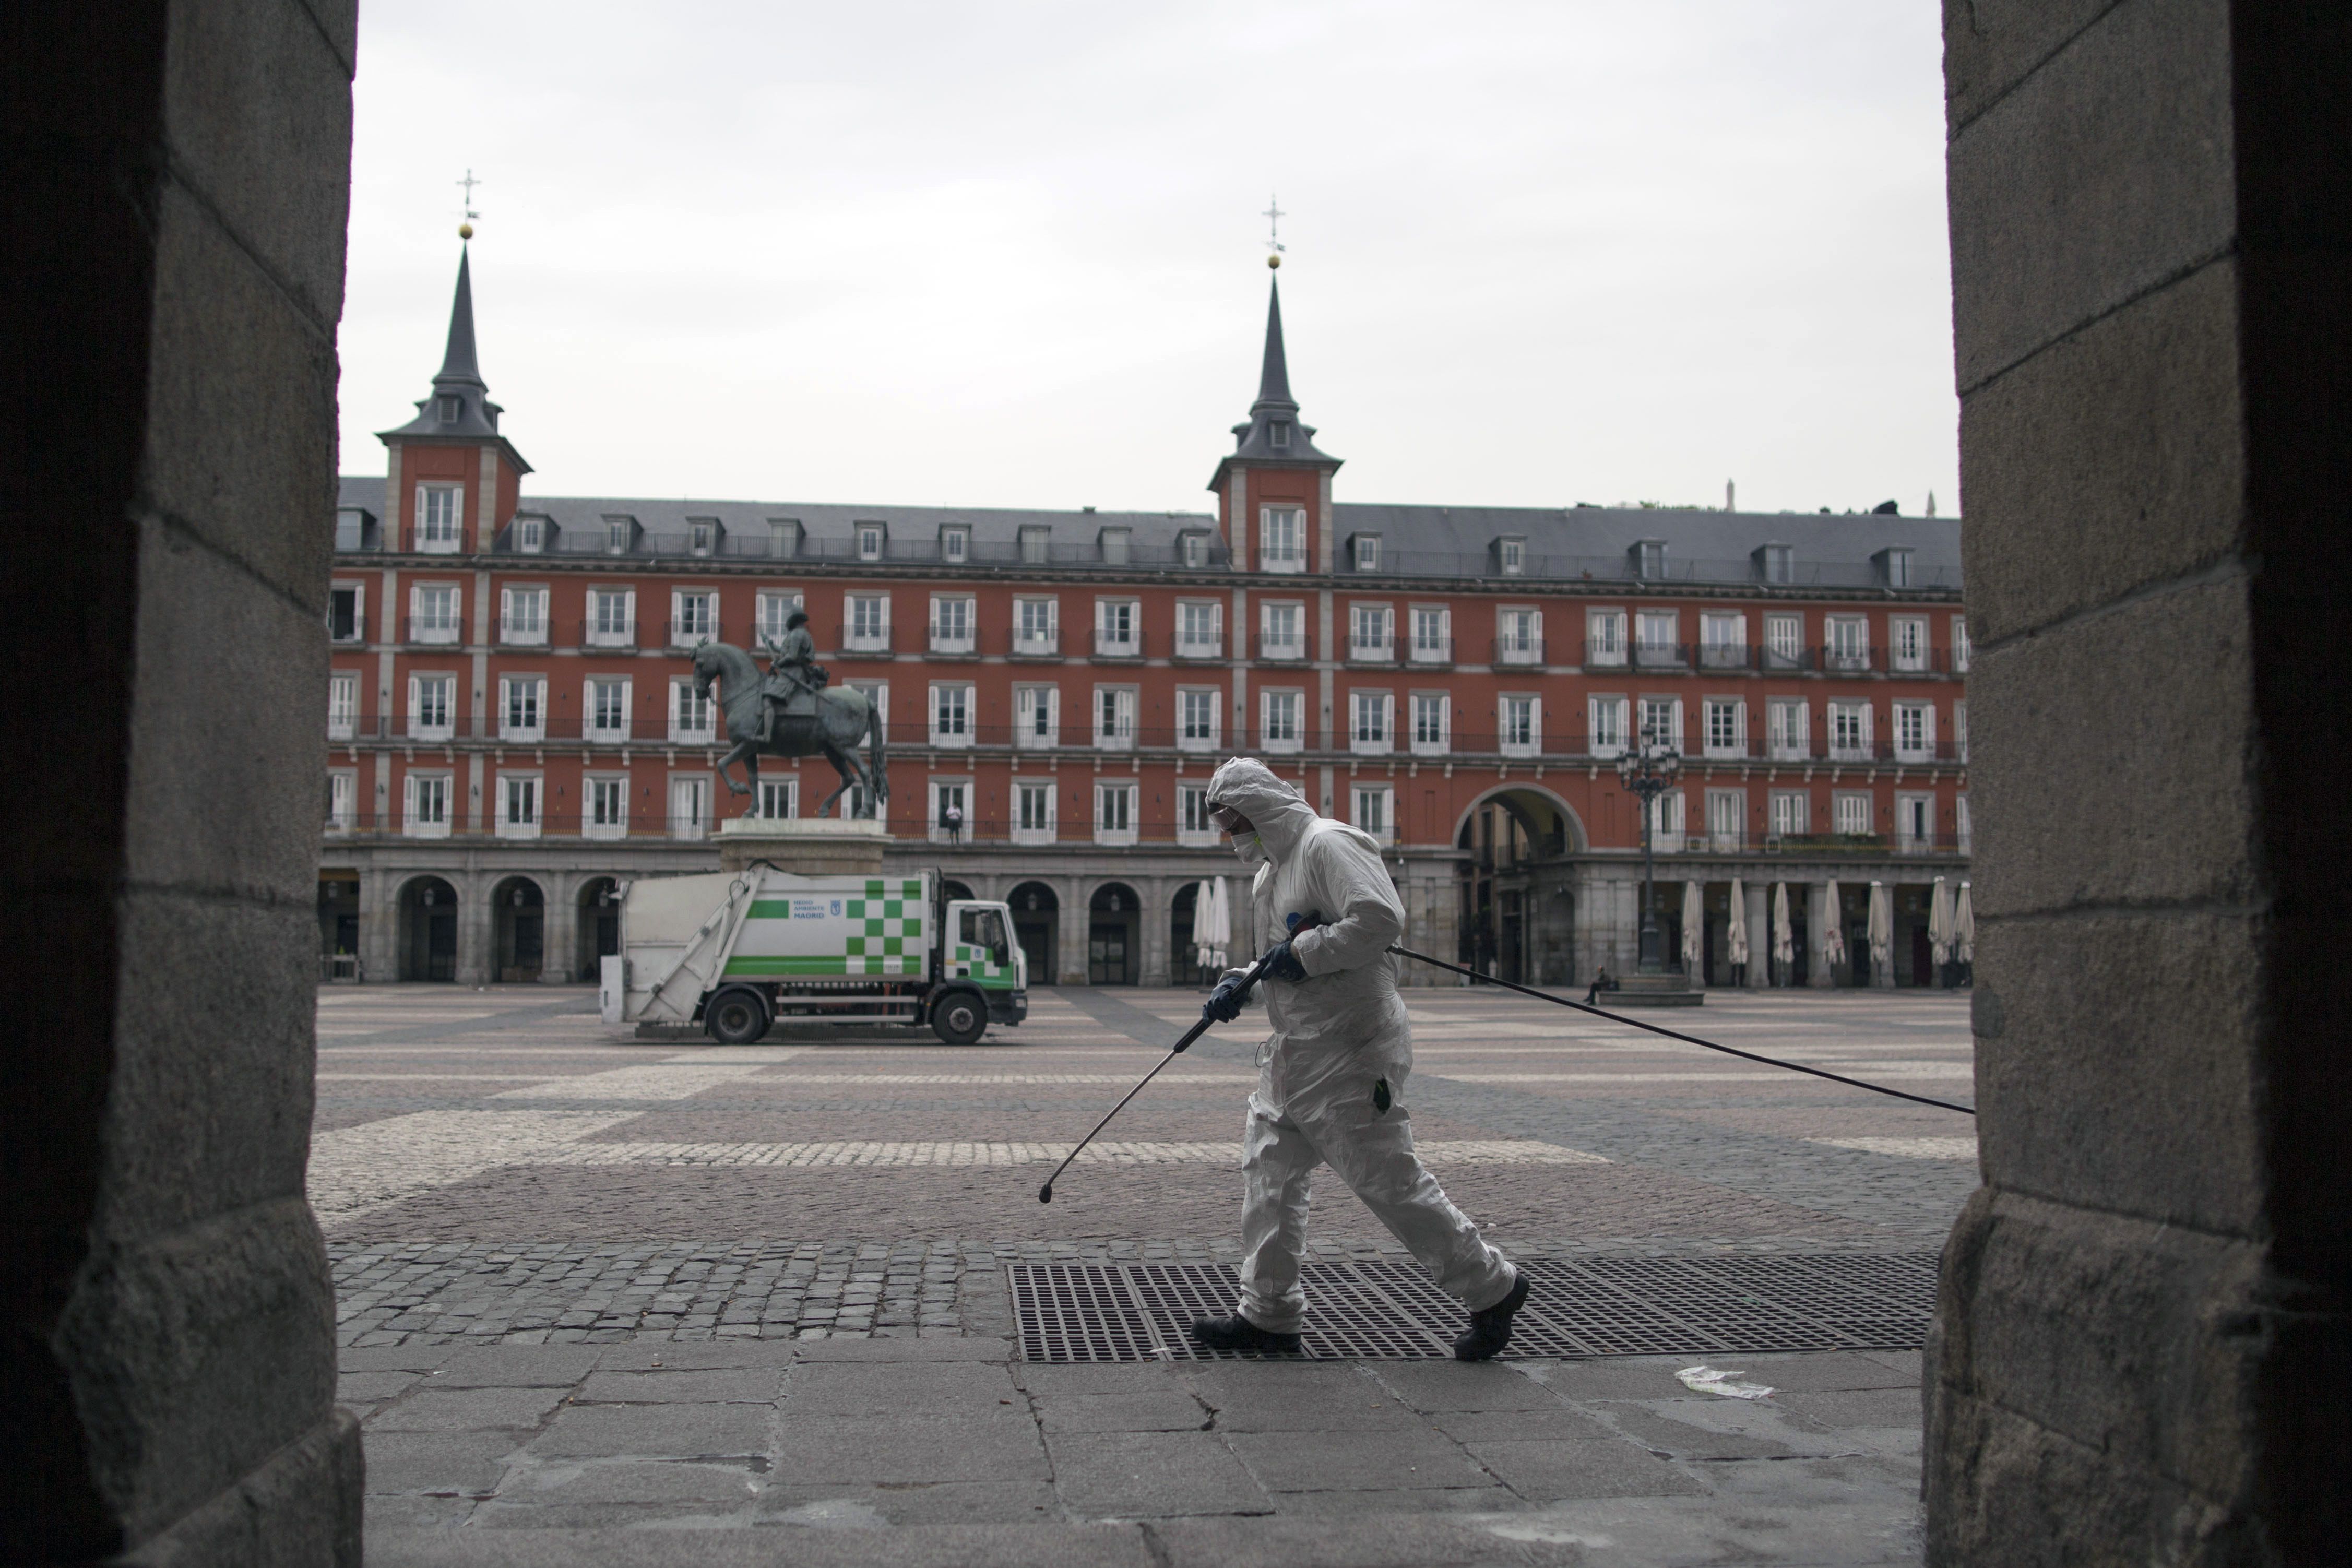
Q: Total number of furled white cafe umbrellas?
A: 9